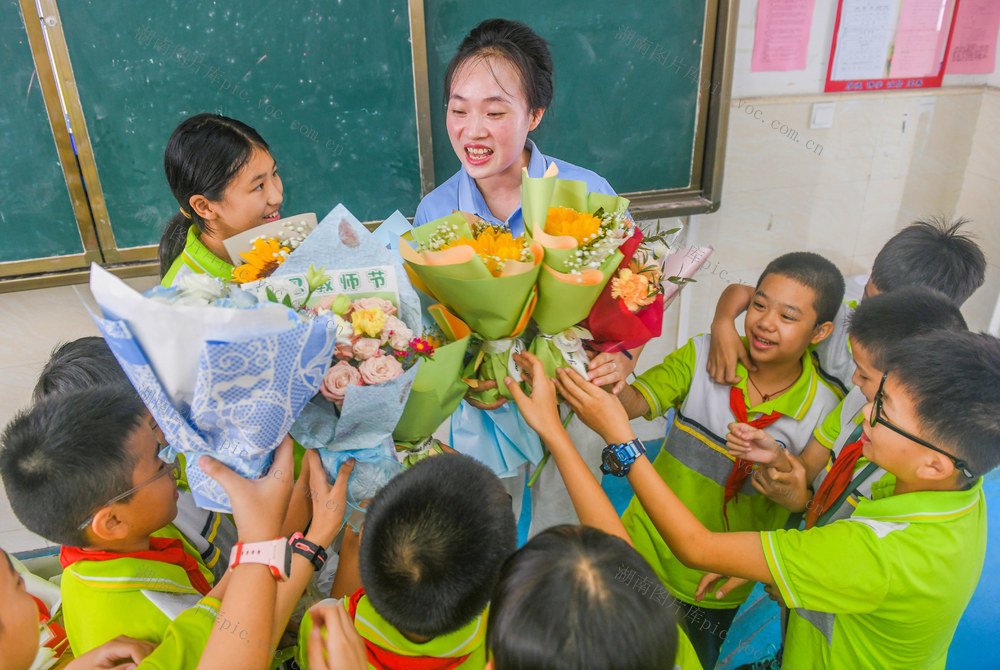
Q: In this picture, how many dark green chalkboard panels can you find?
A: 3